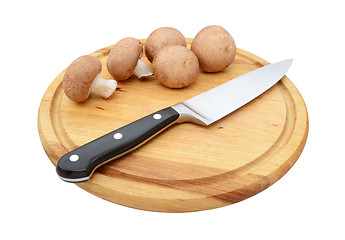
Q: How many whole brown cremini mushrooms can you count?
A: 5